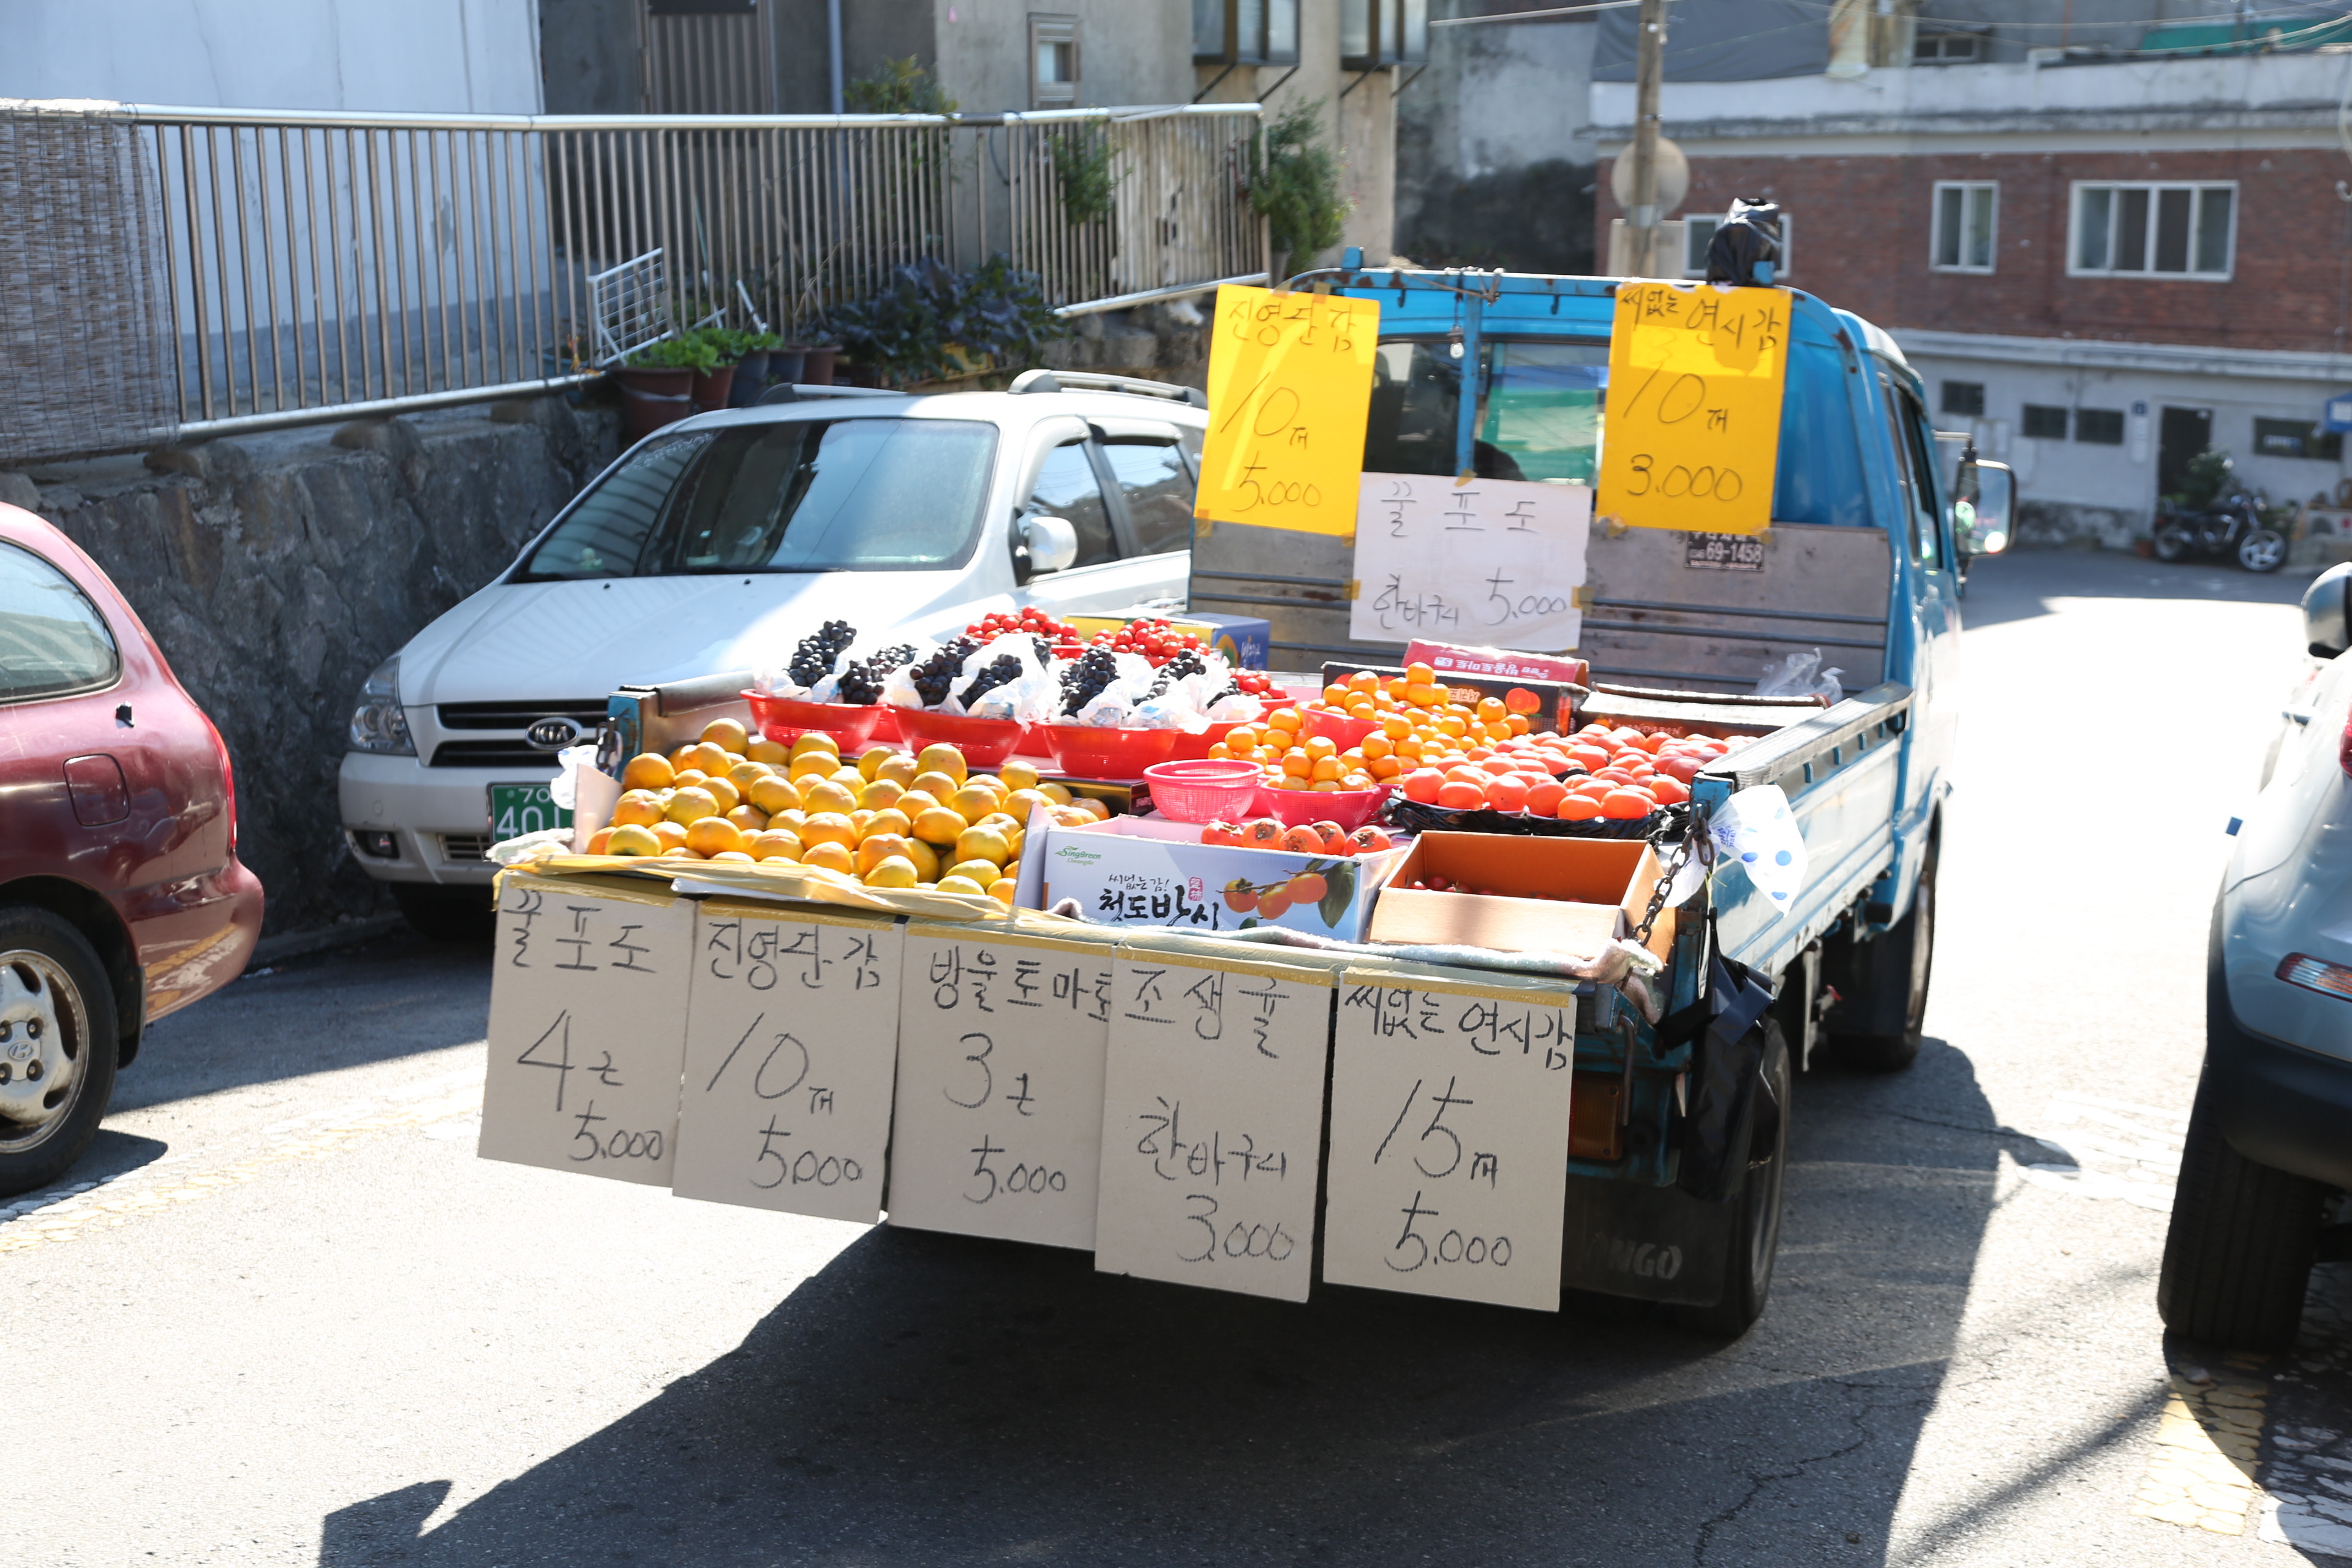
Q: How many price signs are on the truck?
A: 8